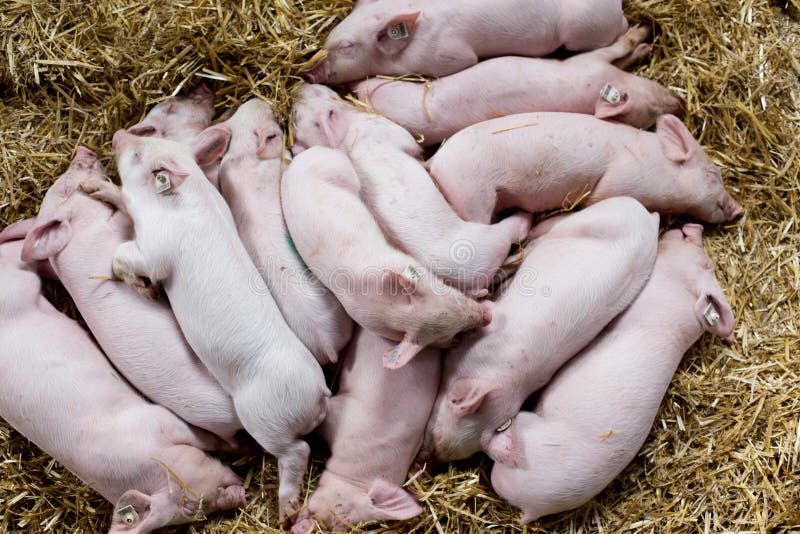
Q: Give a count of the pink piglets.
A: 13